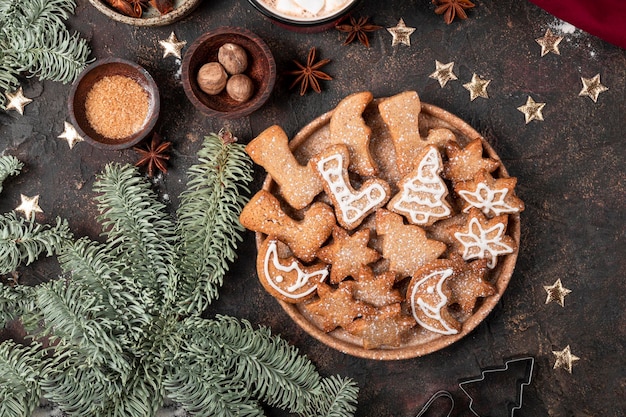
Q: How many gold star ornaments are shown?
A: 12